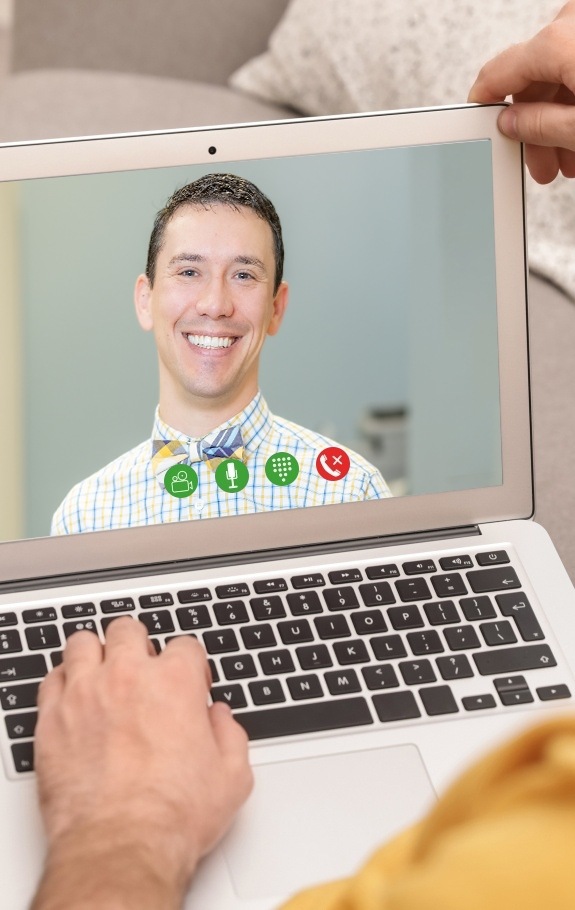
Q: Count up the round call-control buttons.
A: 4